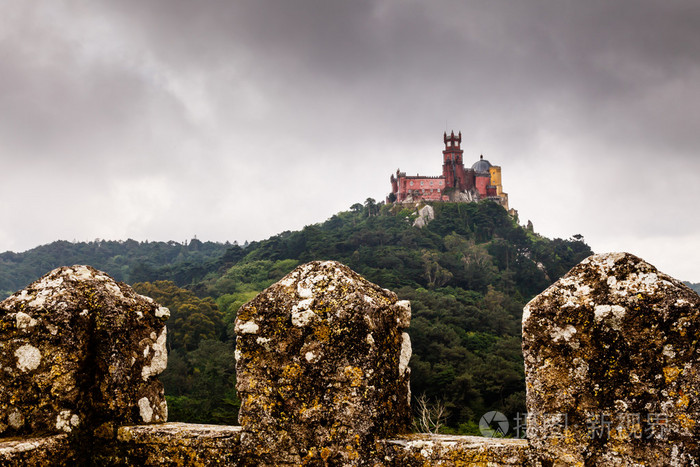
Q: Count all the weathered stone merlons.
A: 3